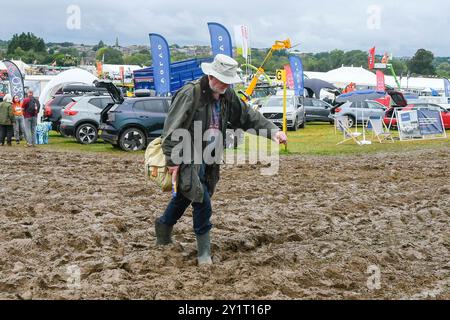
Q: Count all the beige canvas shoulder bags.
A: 1